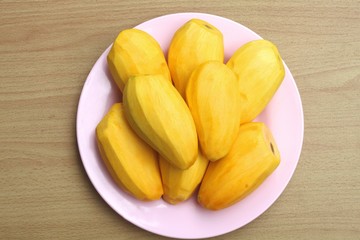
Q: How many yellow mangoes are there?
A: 8